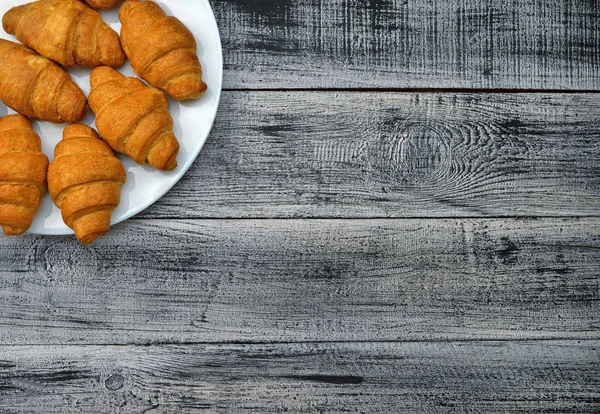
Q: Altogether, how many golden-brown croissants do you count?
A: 7